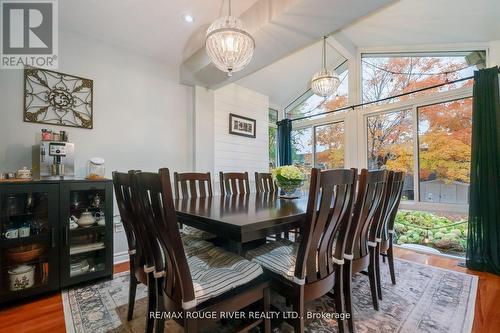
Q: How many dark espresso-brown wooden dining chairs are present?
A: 8